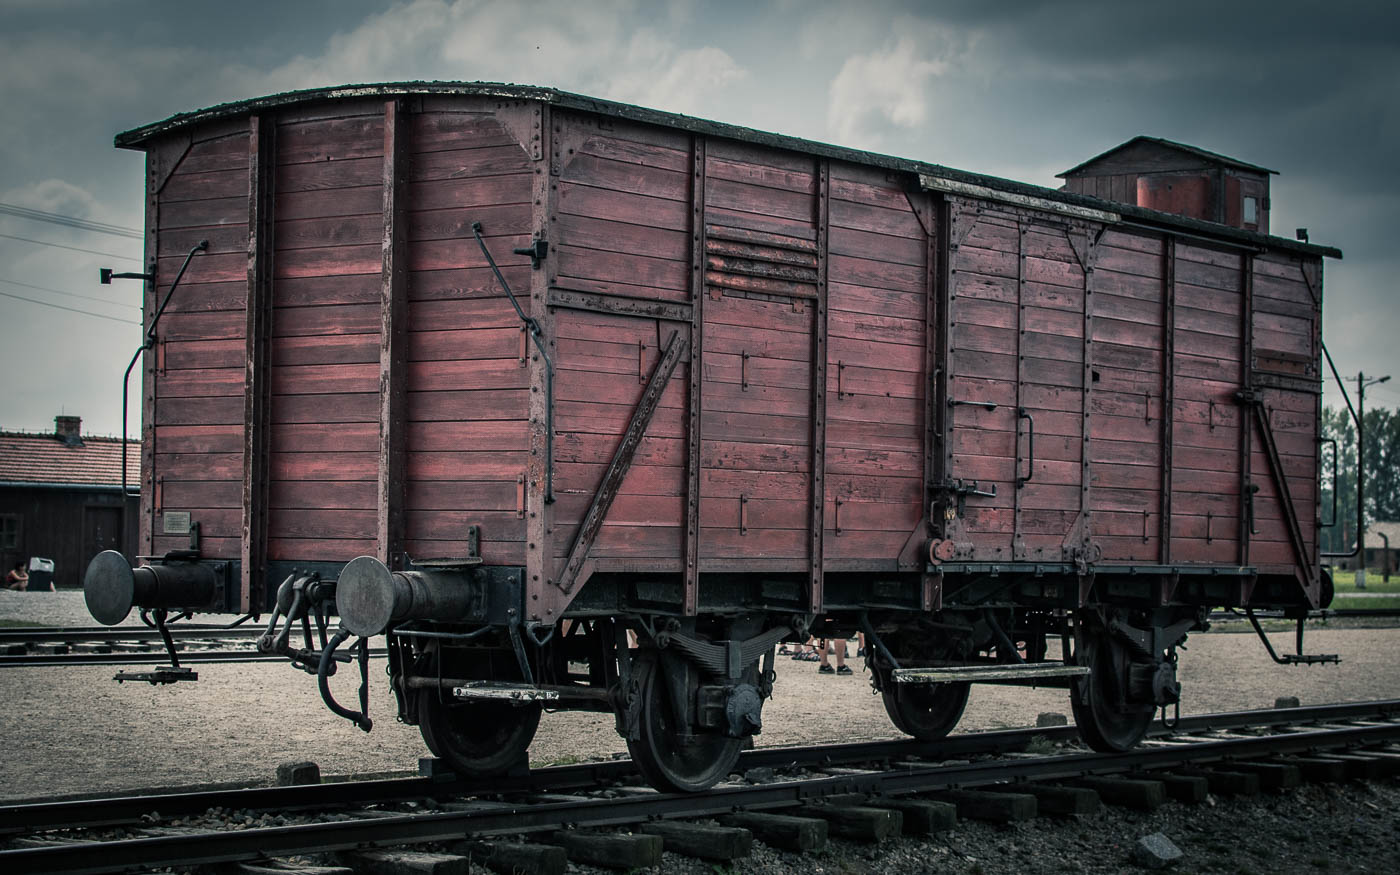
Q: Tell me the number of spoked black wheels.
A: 0